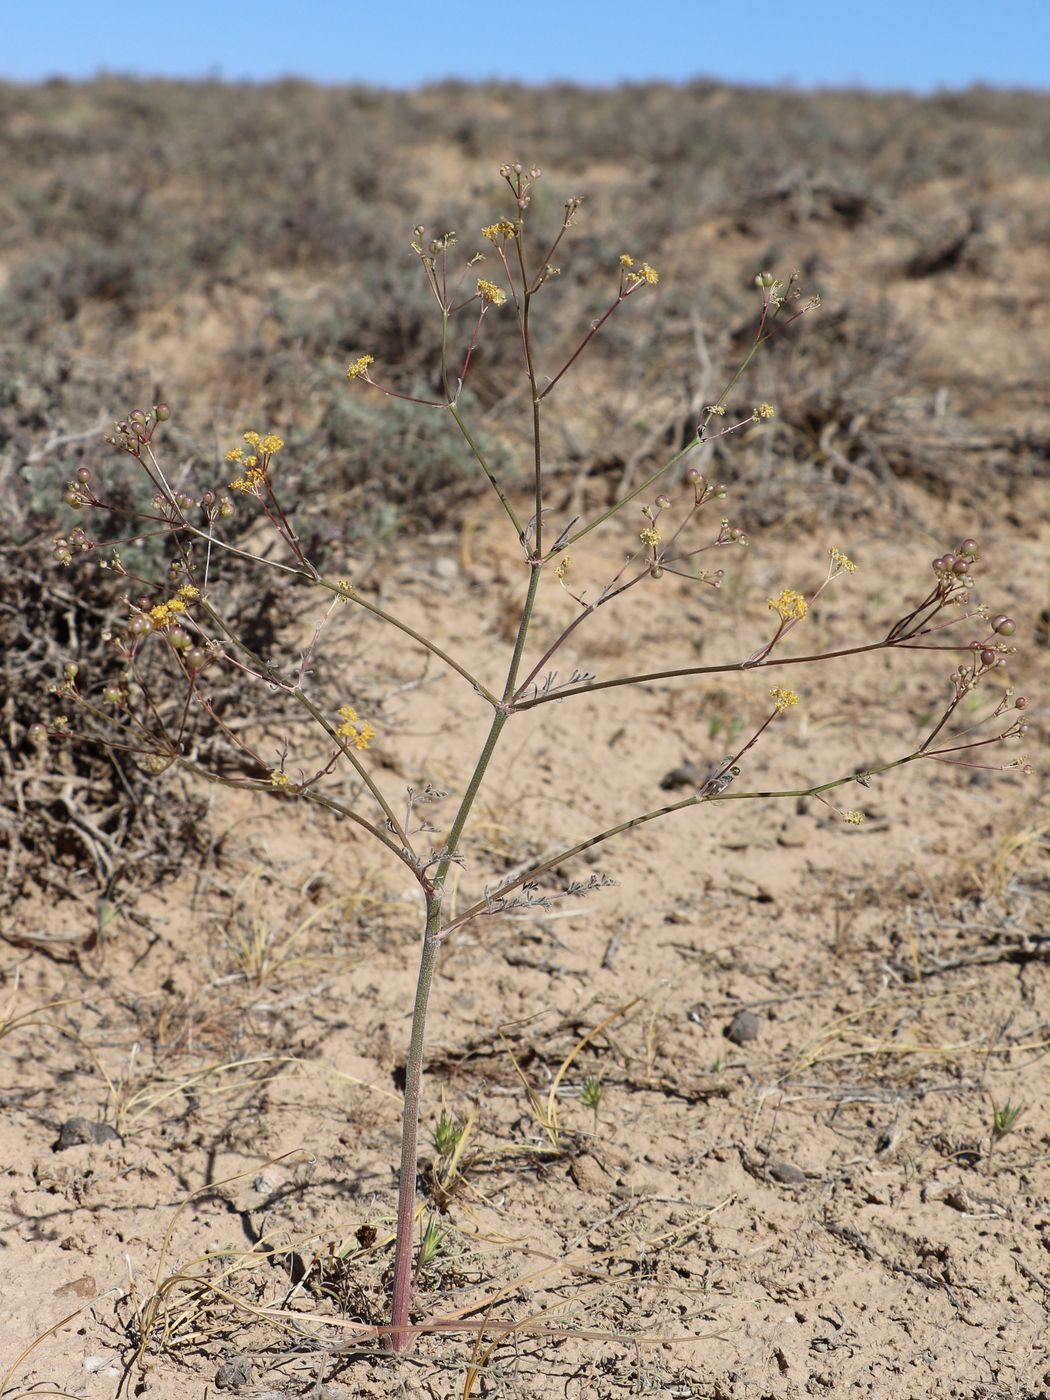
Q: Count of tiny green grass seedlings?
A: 4